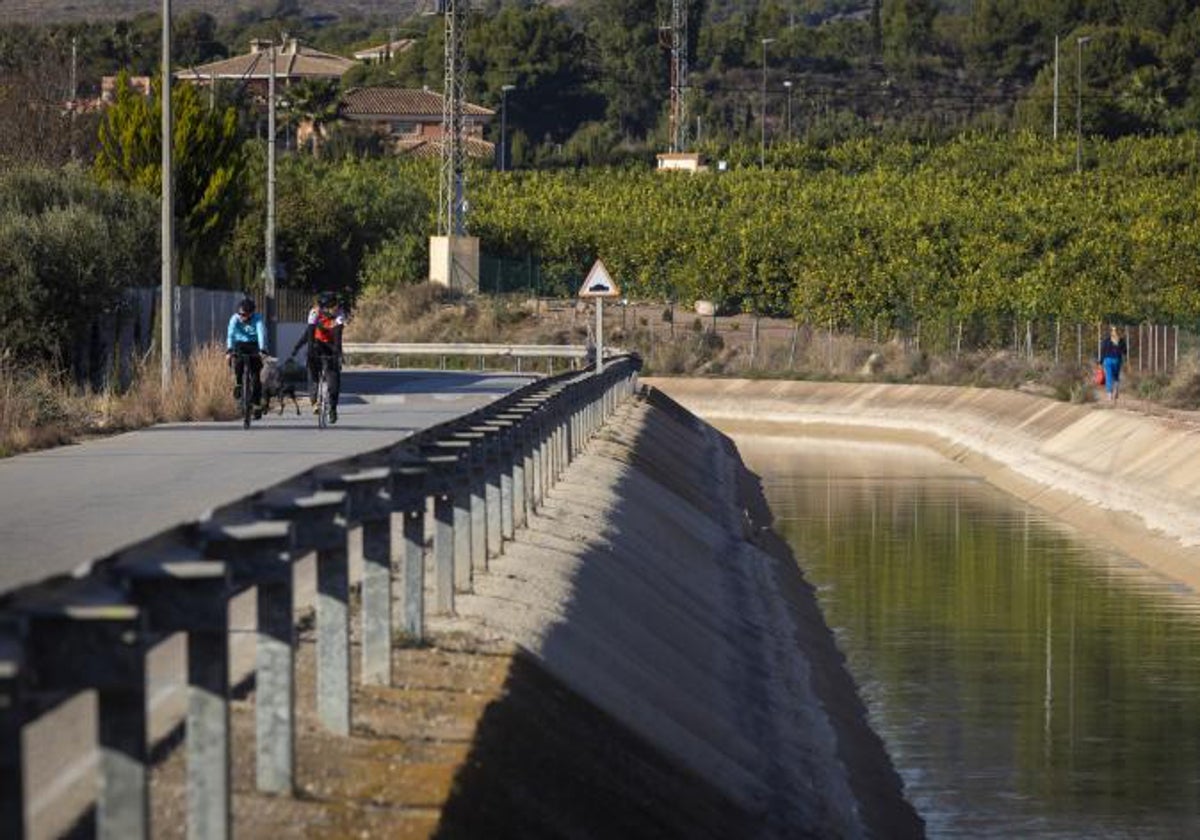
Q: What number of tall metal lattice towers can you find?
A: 2